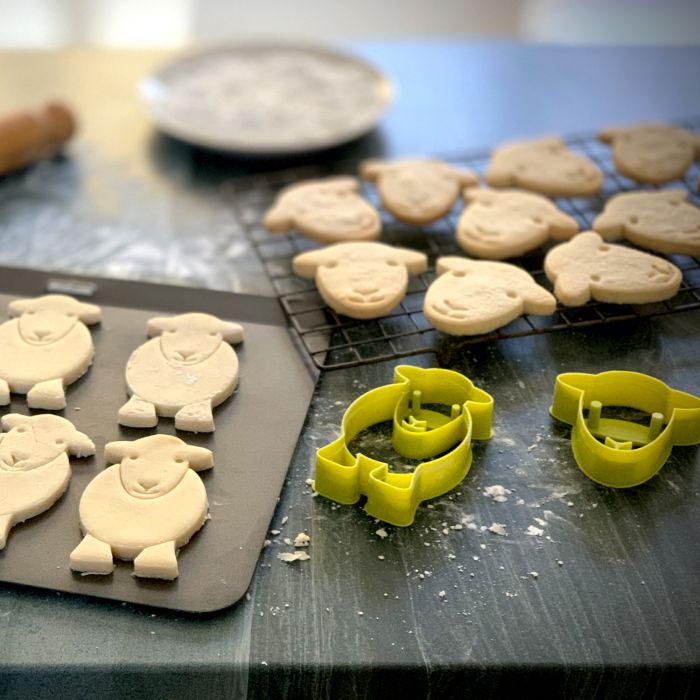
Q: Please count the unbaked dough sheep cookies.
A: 4